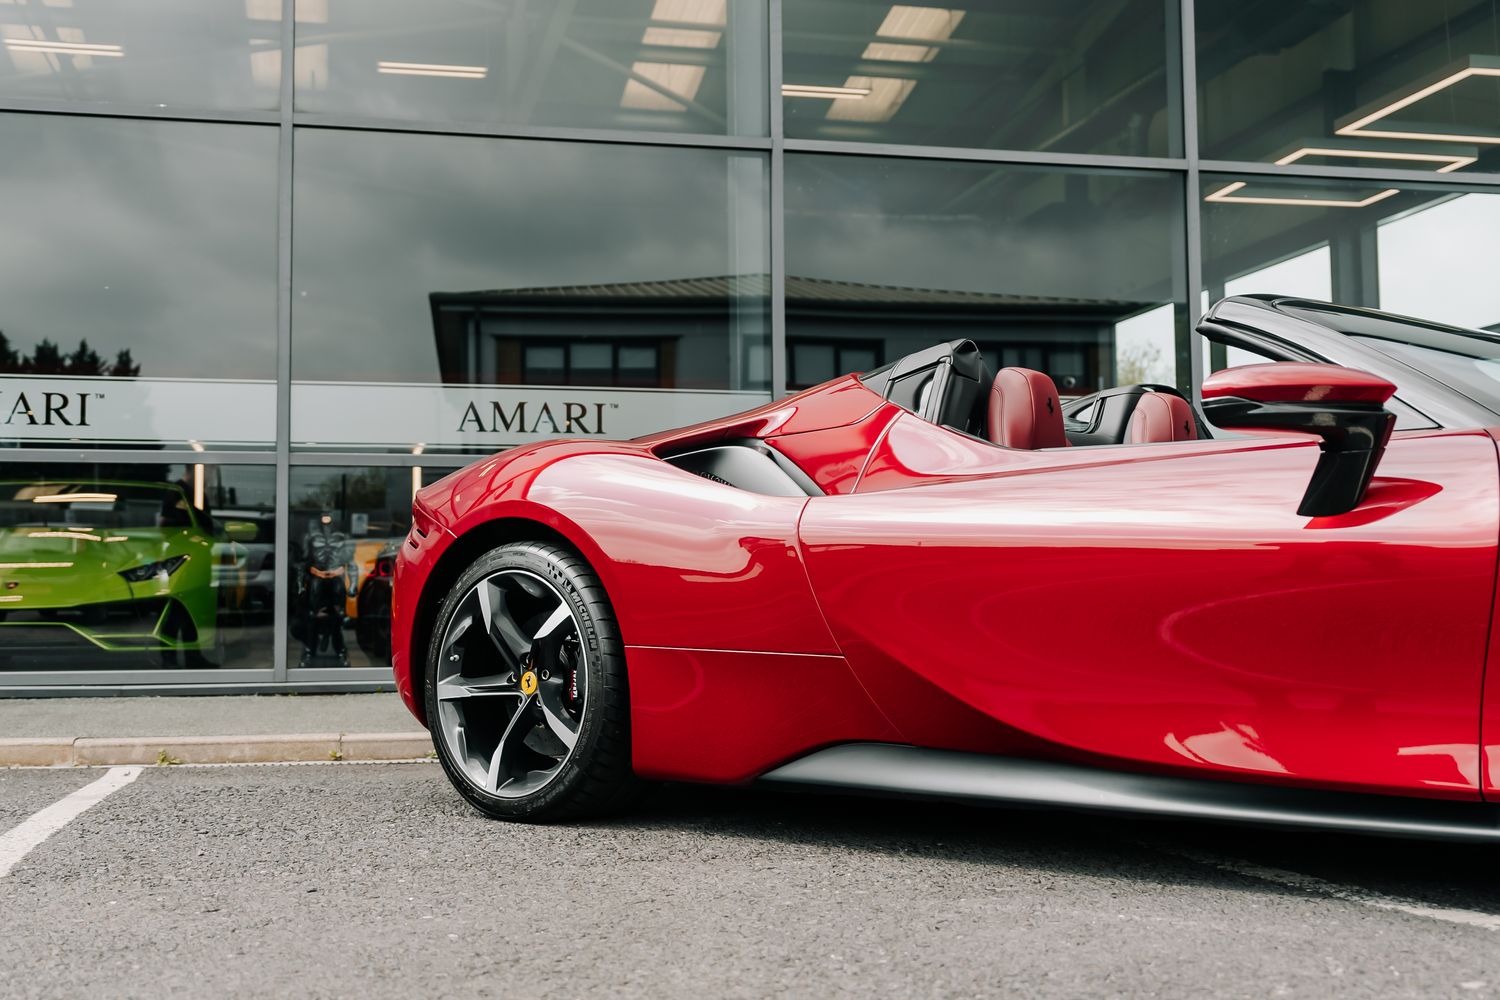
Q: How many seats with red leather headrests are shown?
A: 2